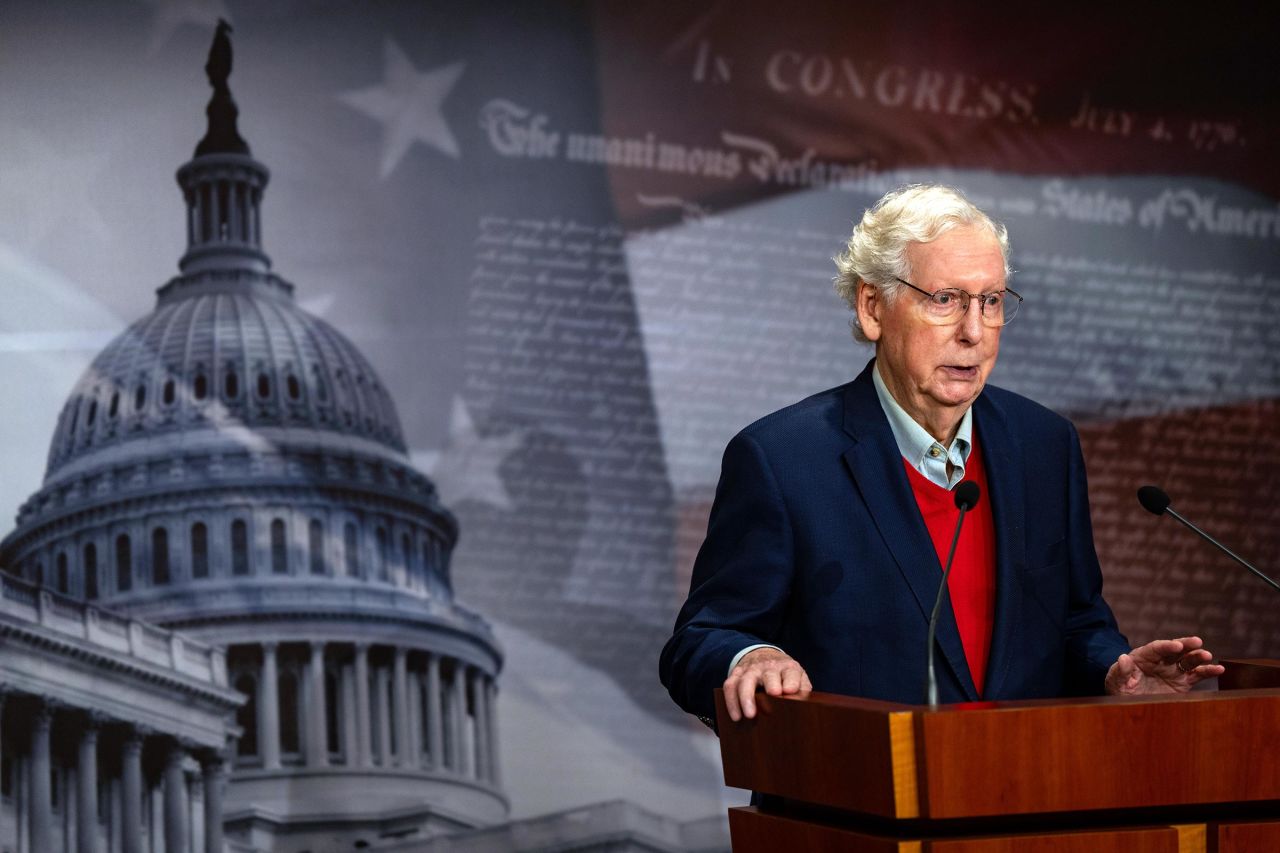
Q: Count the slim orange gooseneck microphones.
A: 0